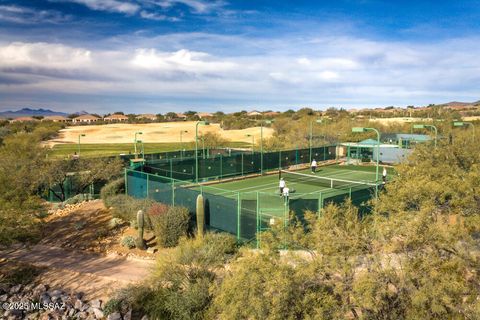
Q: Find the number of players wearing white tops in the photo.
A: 4